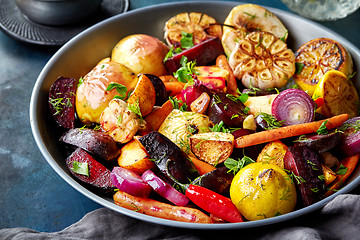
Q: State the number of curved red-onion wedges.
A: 2